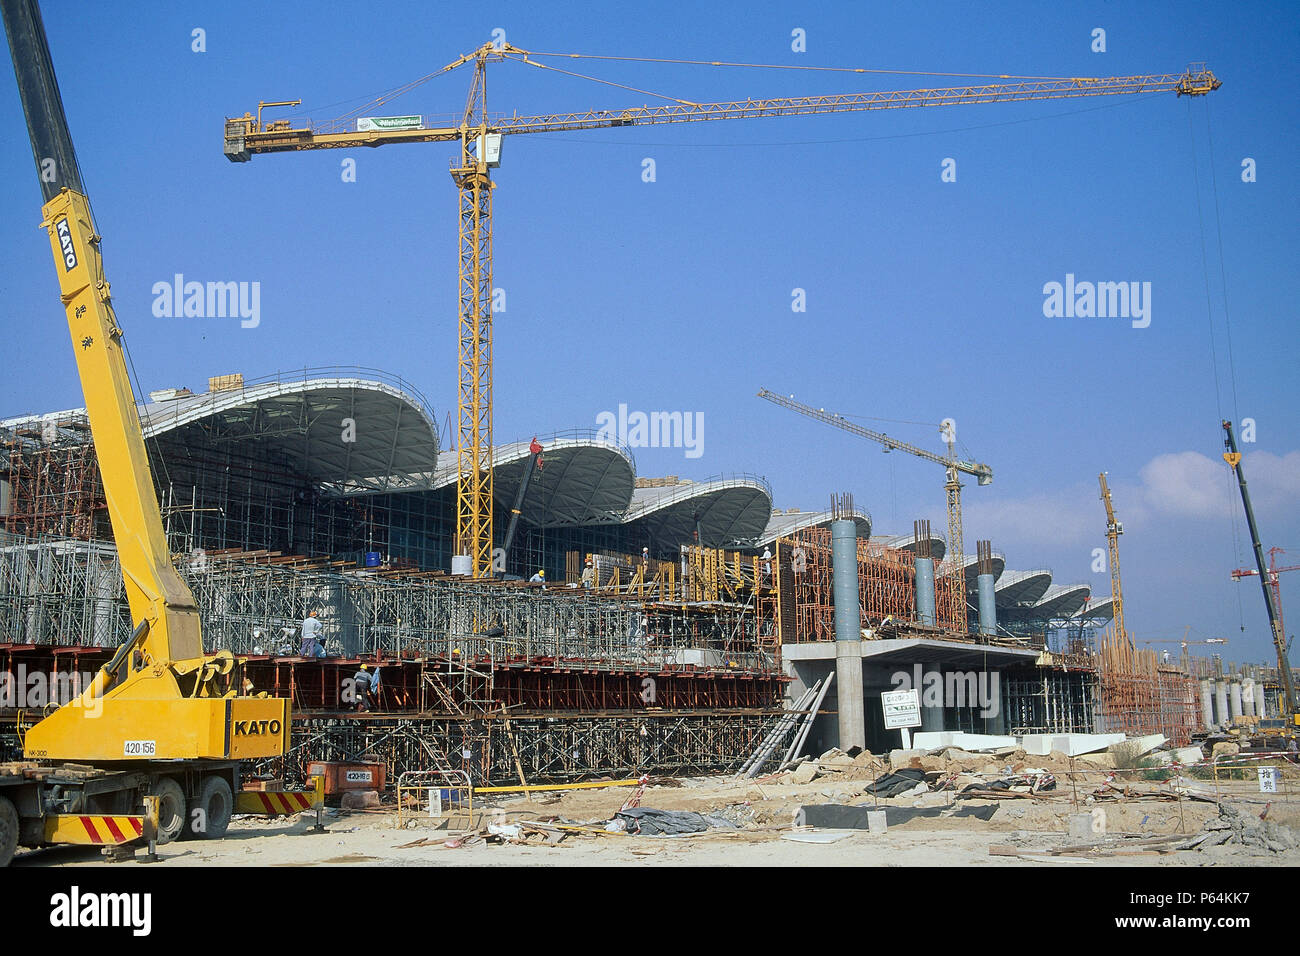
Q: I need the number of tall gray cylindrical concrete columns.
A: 3